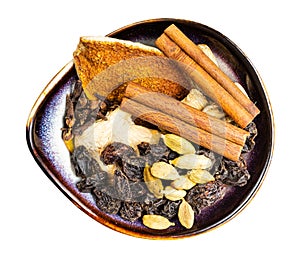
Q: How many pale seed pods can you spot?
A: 9